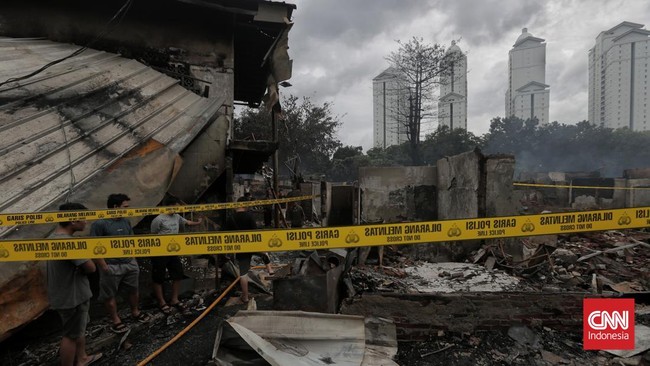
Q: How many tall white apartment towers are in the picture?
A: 4